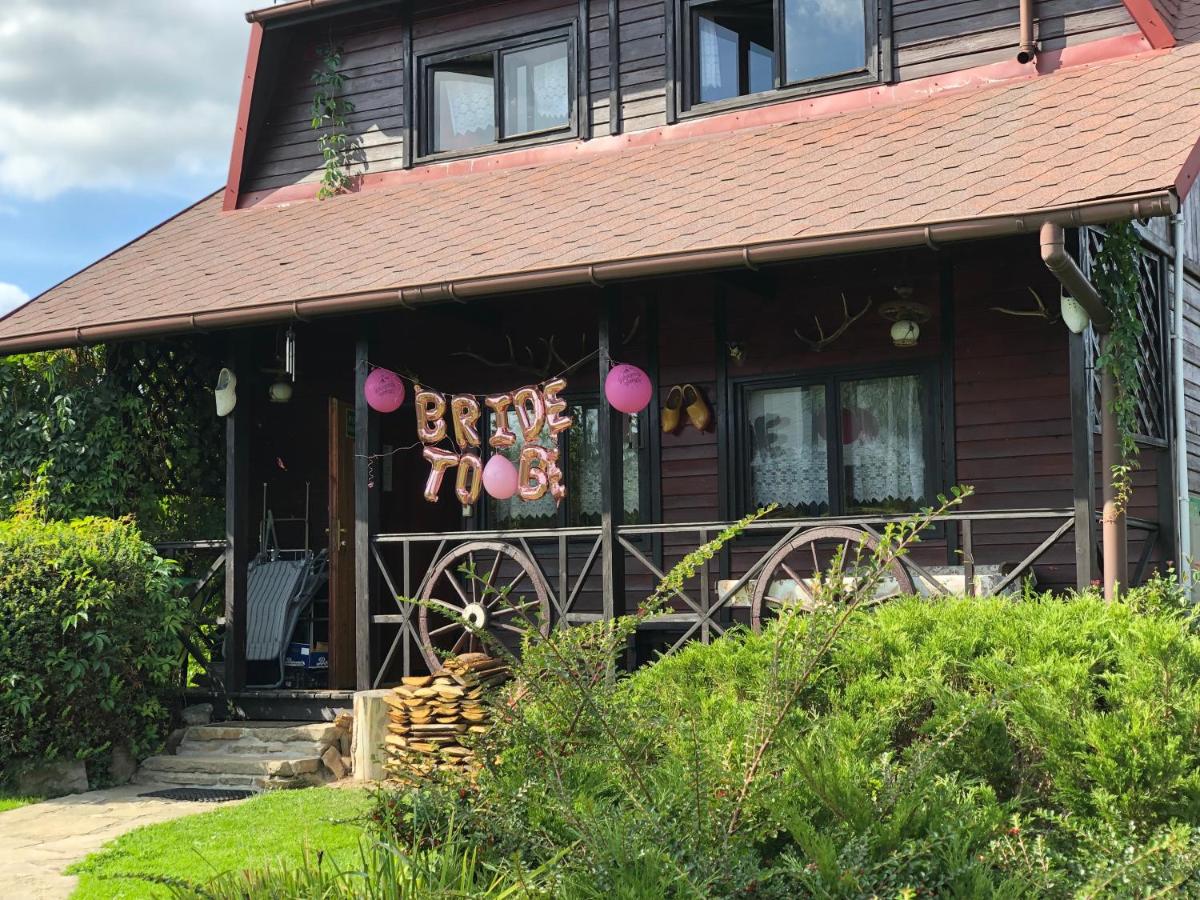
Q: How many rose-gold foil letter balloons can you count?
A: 9